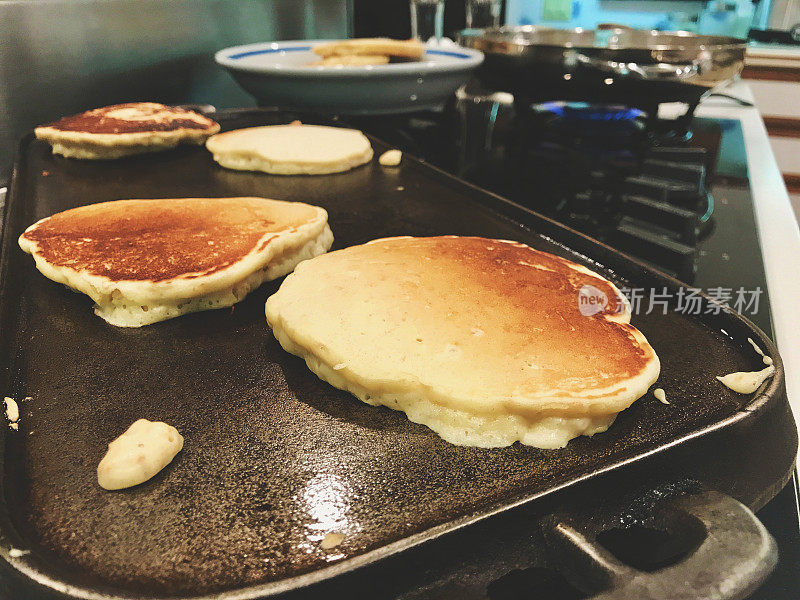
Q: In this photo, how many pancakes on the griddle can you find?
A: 4